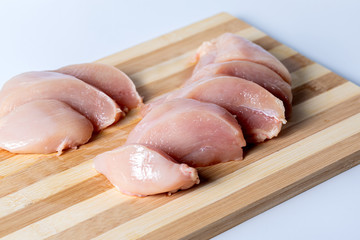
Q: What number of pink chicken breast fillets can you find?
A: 8